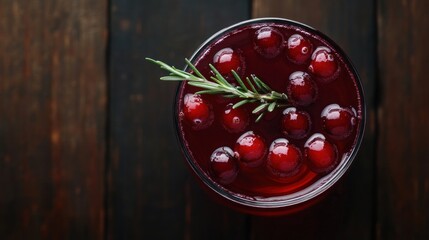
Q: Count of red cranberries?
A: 13